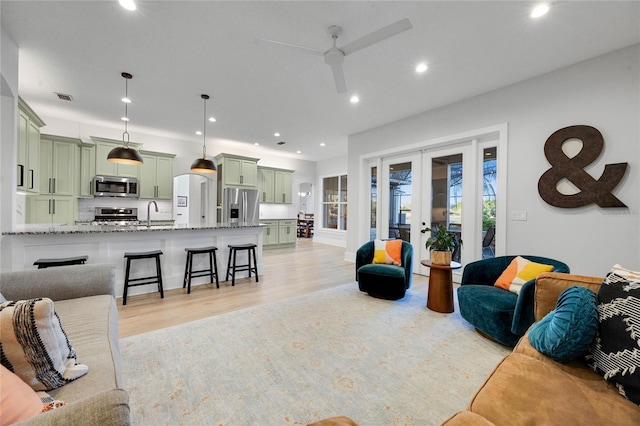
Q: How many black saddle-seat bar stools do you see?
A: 4